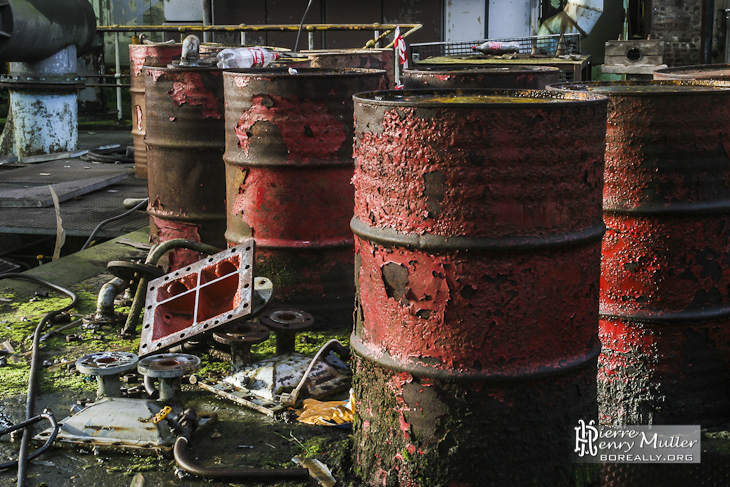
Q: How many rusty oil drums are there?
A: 9